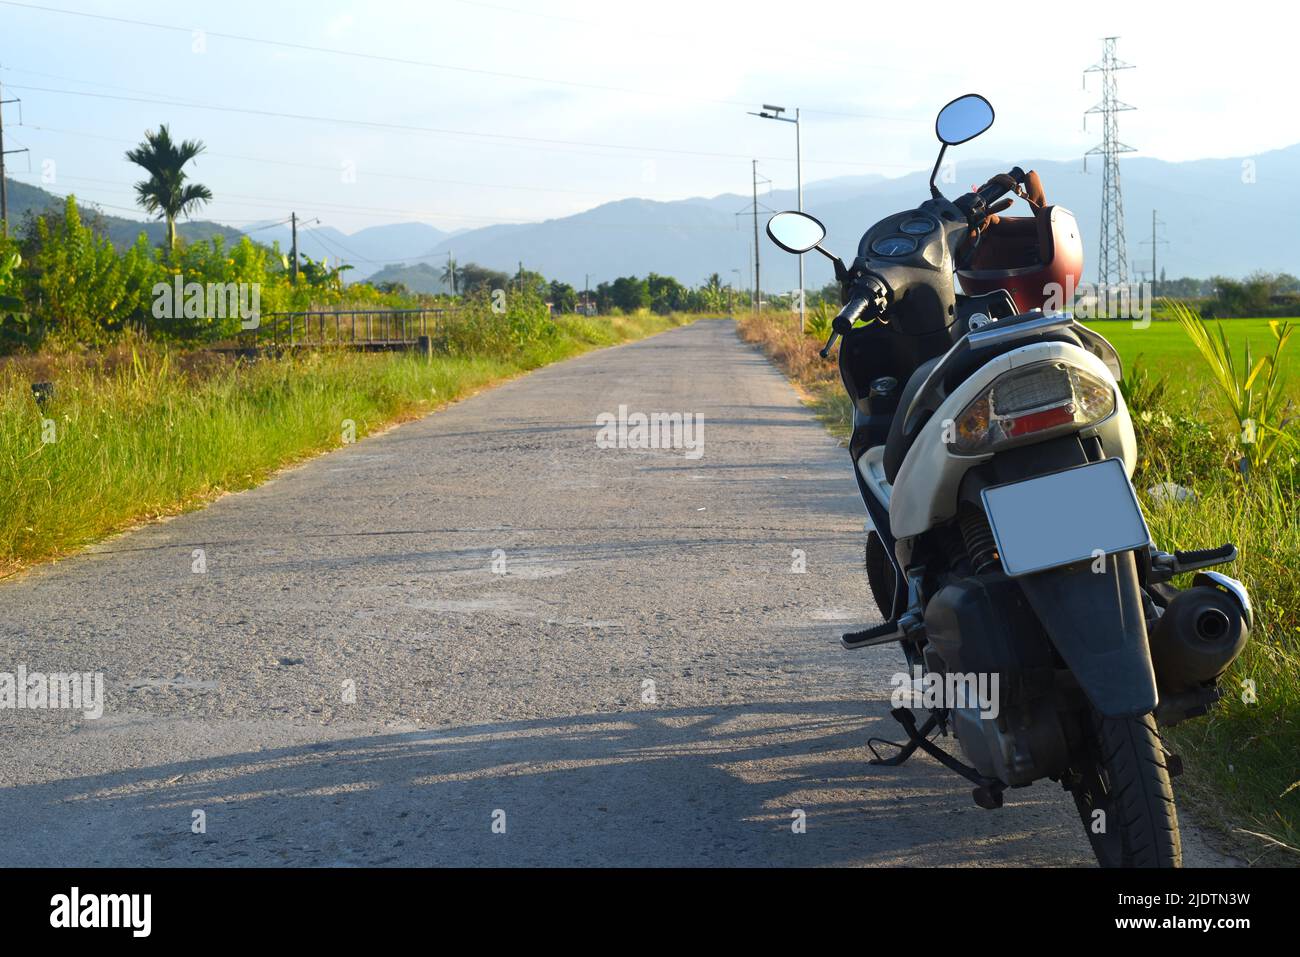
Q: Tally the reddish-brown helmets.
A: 1